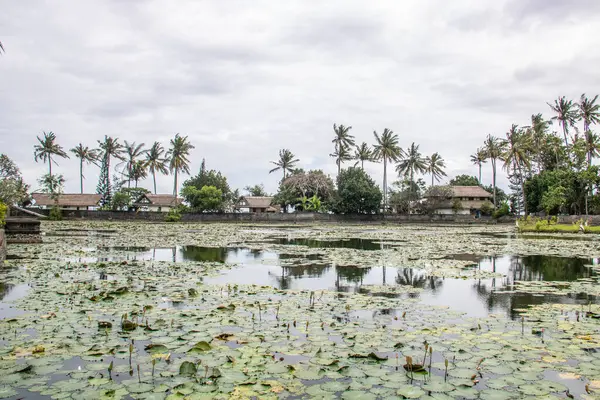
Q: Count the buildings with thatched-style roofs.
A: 4